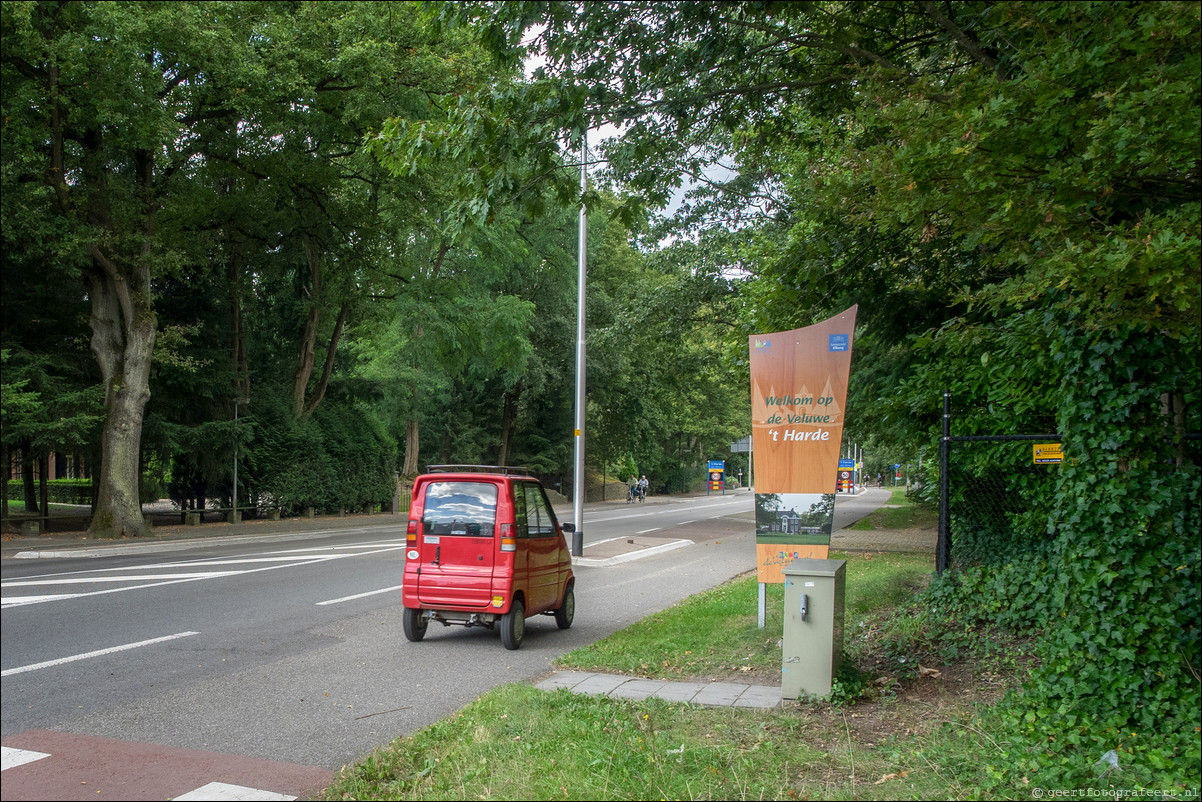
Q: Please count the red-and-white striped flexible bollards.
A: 0